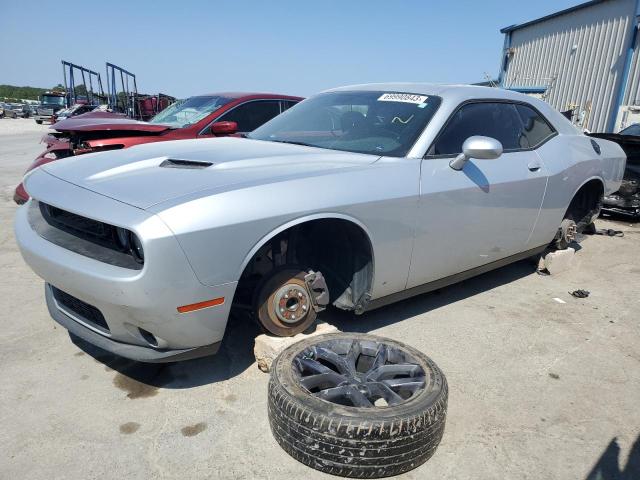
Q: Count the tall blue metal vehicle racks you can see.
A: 2